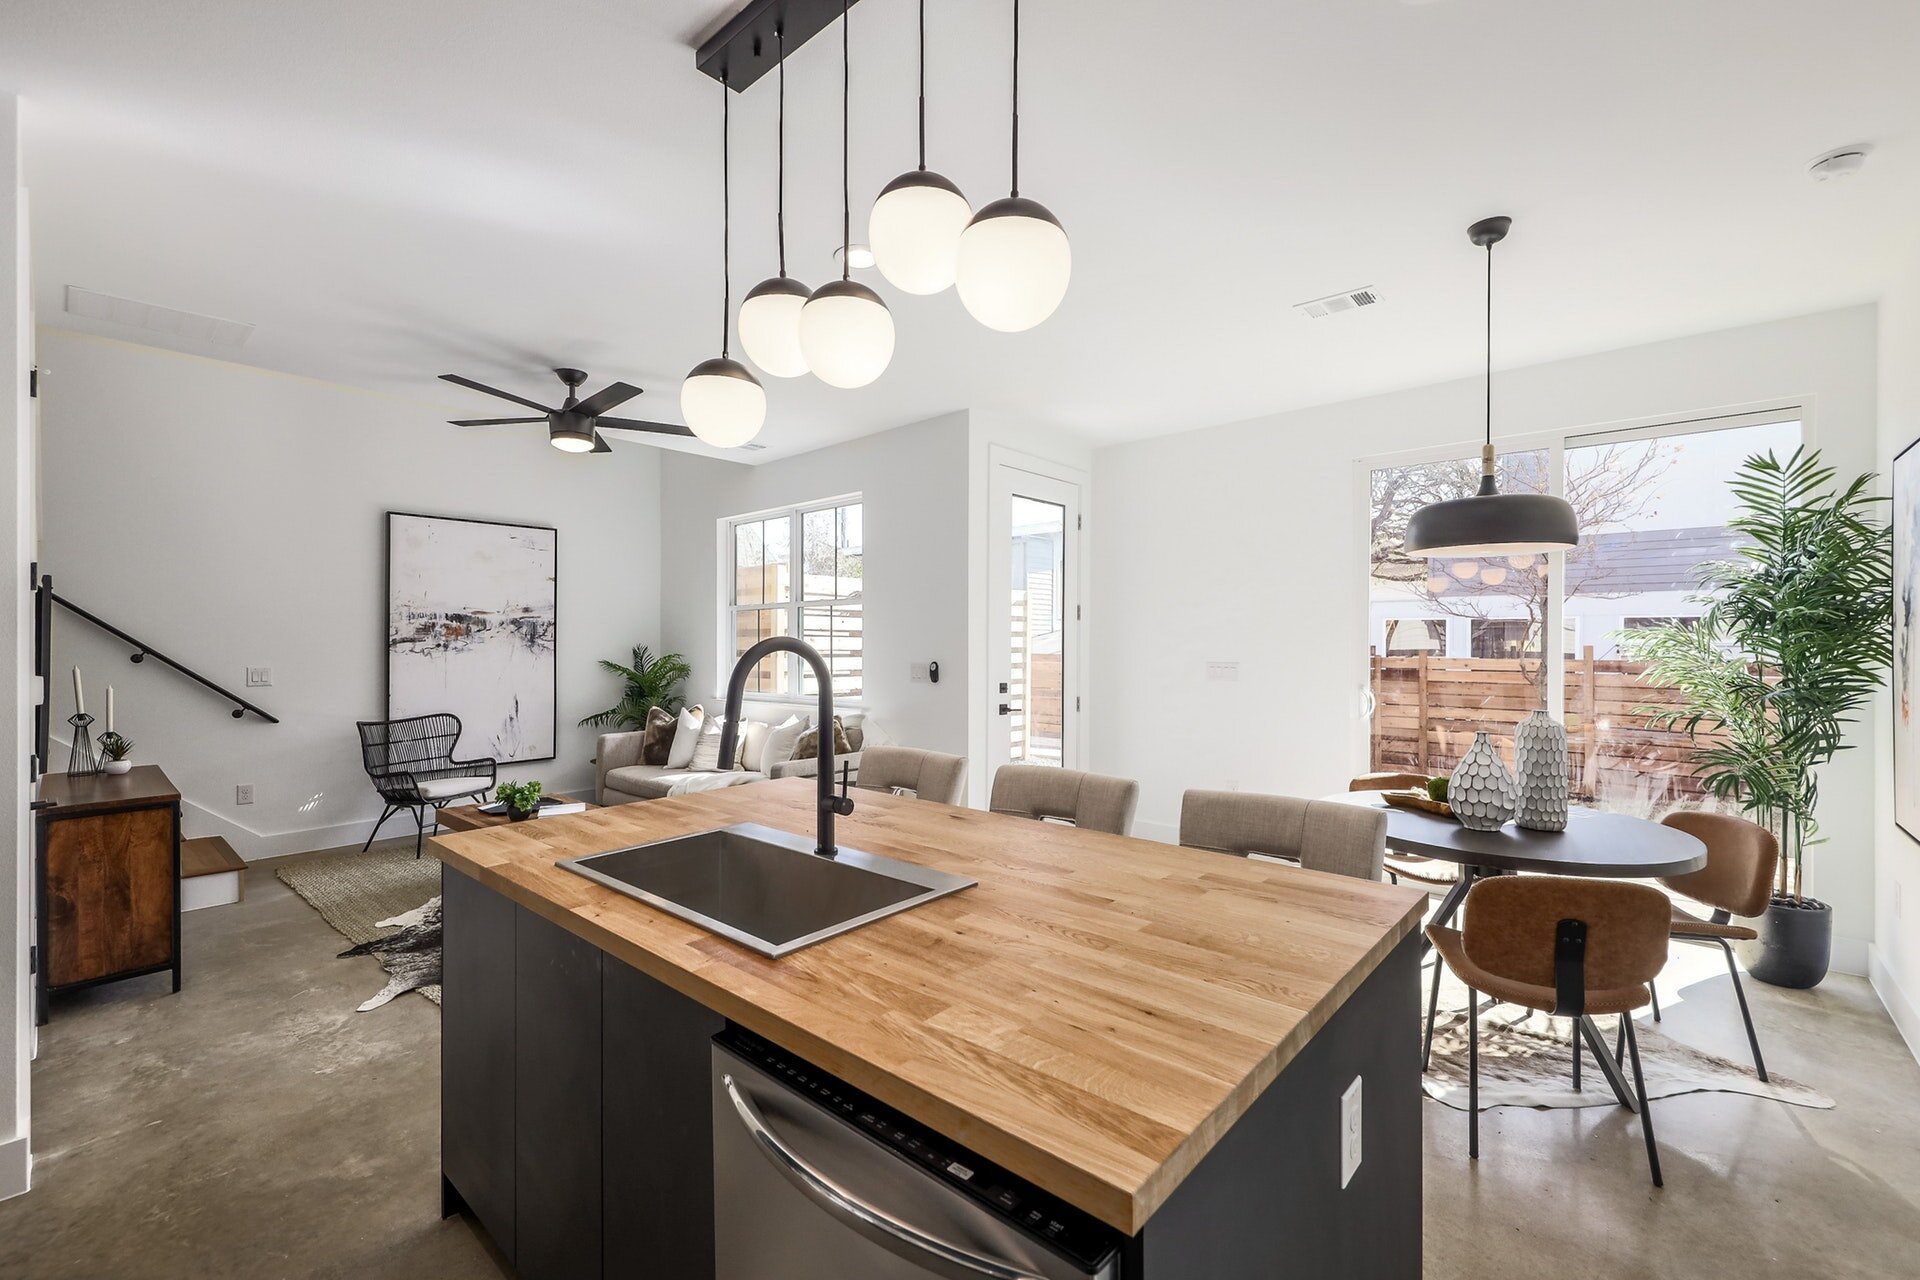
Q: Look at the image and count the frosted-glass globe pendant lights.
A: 5